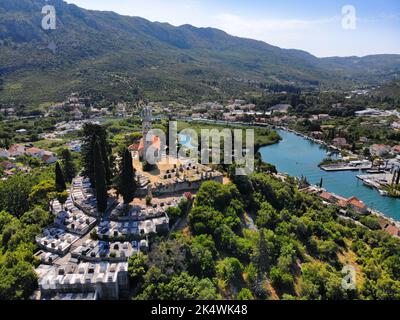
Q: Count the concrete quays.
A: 2